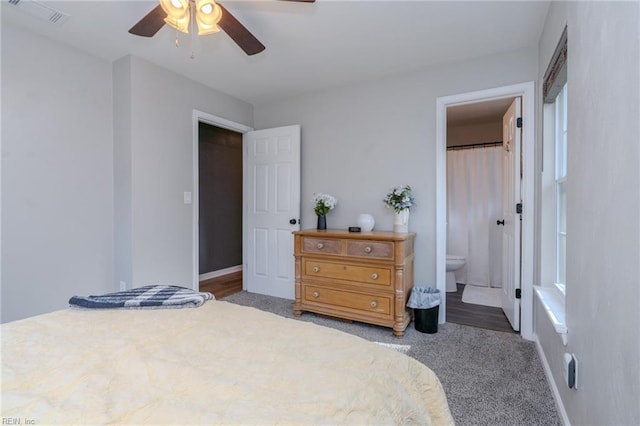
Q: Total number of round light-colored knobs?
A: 6